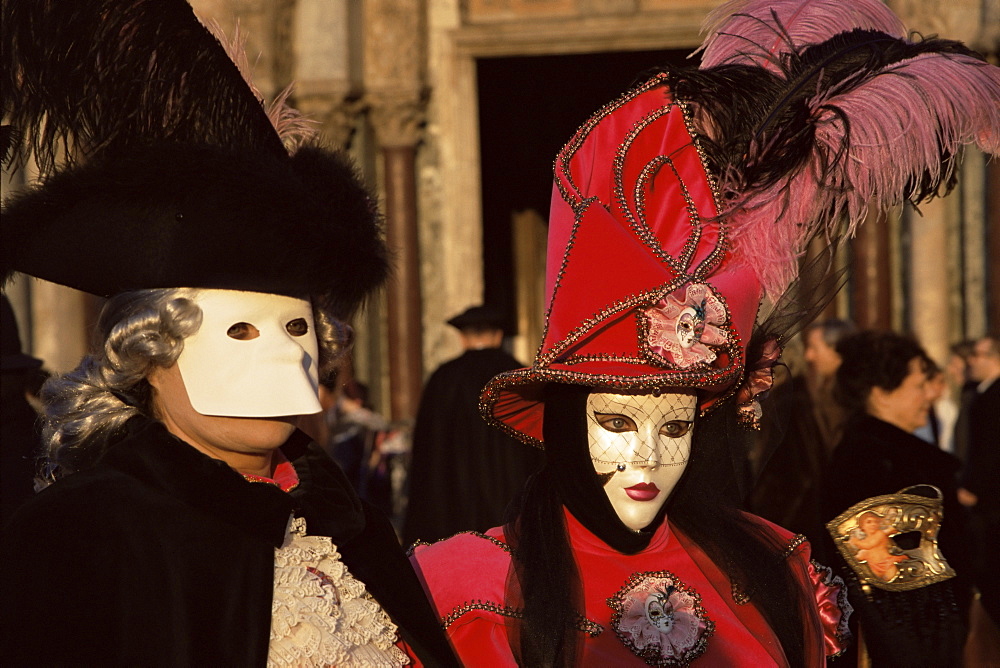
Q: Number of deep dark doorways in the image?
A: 1